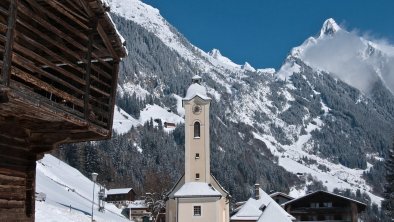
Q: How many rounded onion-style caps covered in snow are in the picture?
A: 1